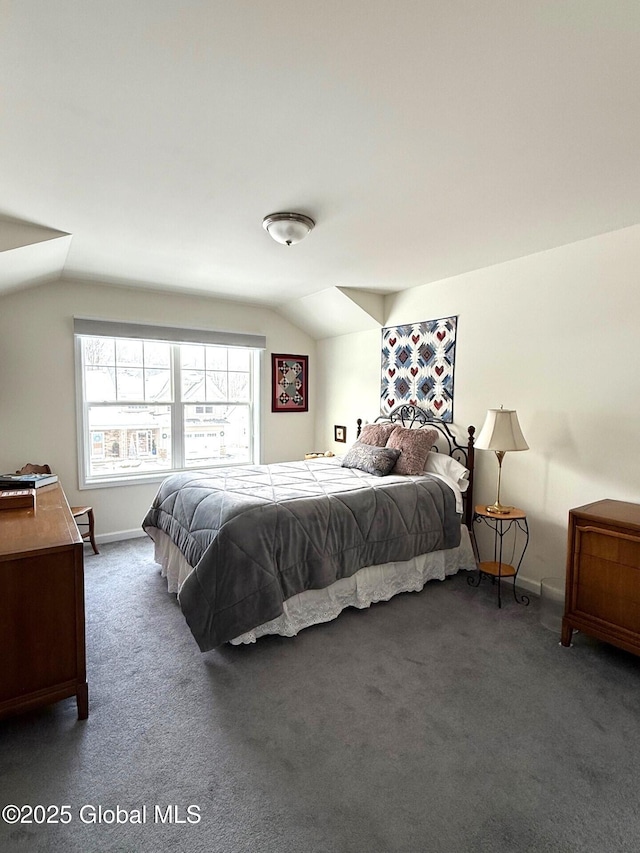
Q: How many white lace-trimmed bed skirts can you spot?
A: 1